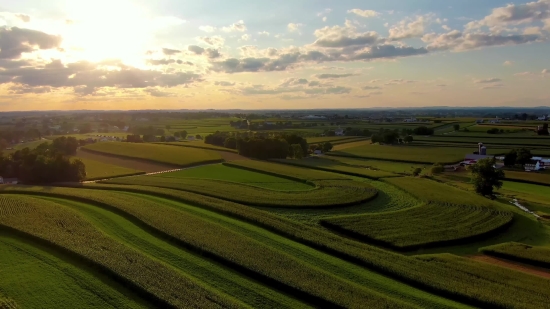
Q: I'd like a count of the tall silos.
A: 2